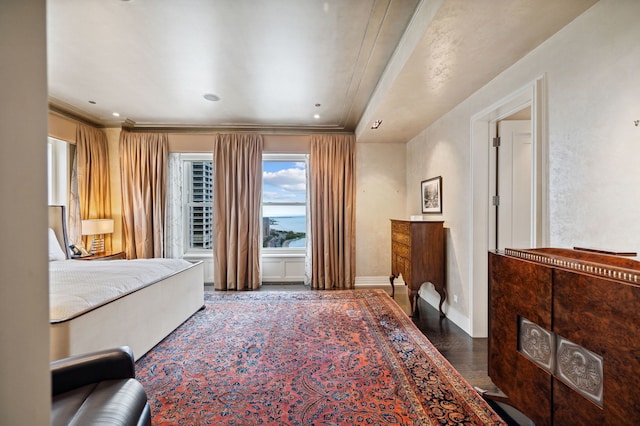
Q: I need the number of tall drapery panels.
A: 4